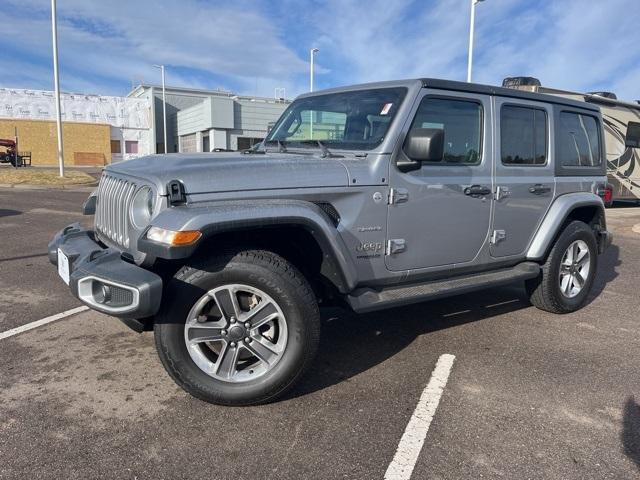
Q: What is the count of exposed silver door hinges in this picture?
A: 4